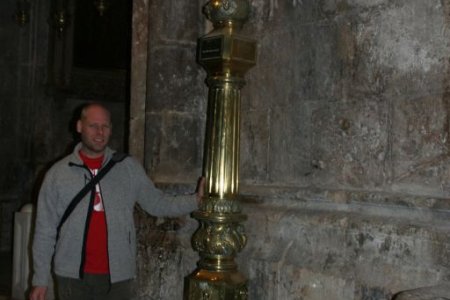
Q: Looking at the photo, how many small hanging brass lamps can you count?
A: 3